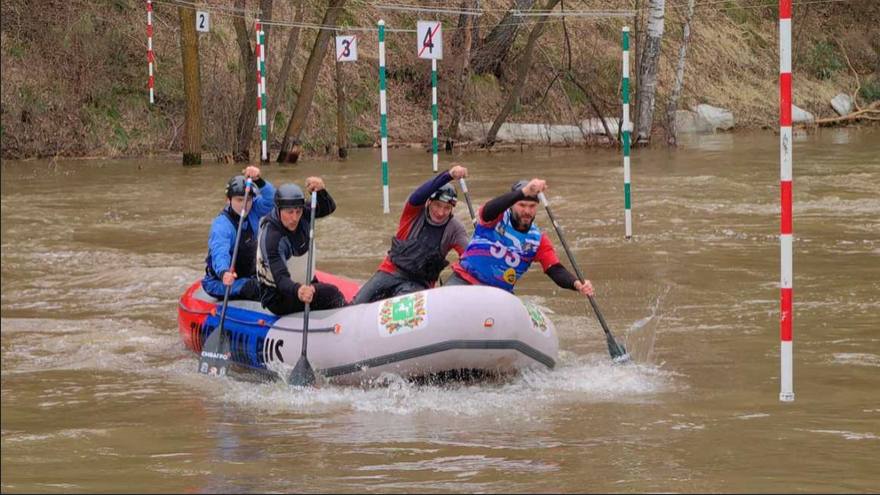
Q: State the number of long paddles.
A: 4